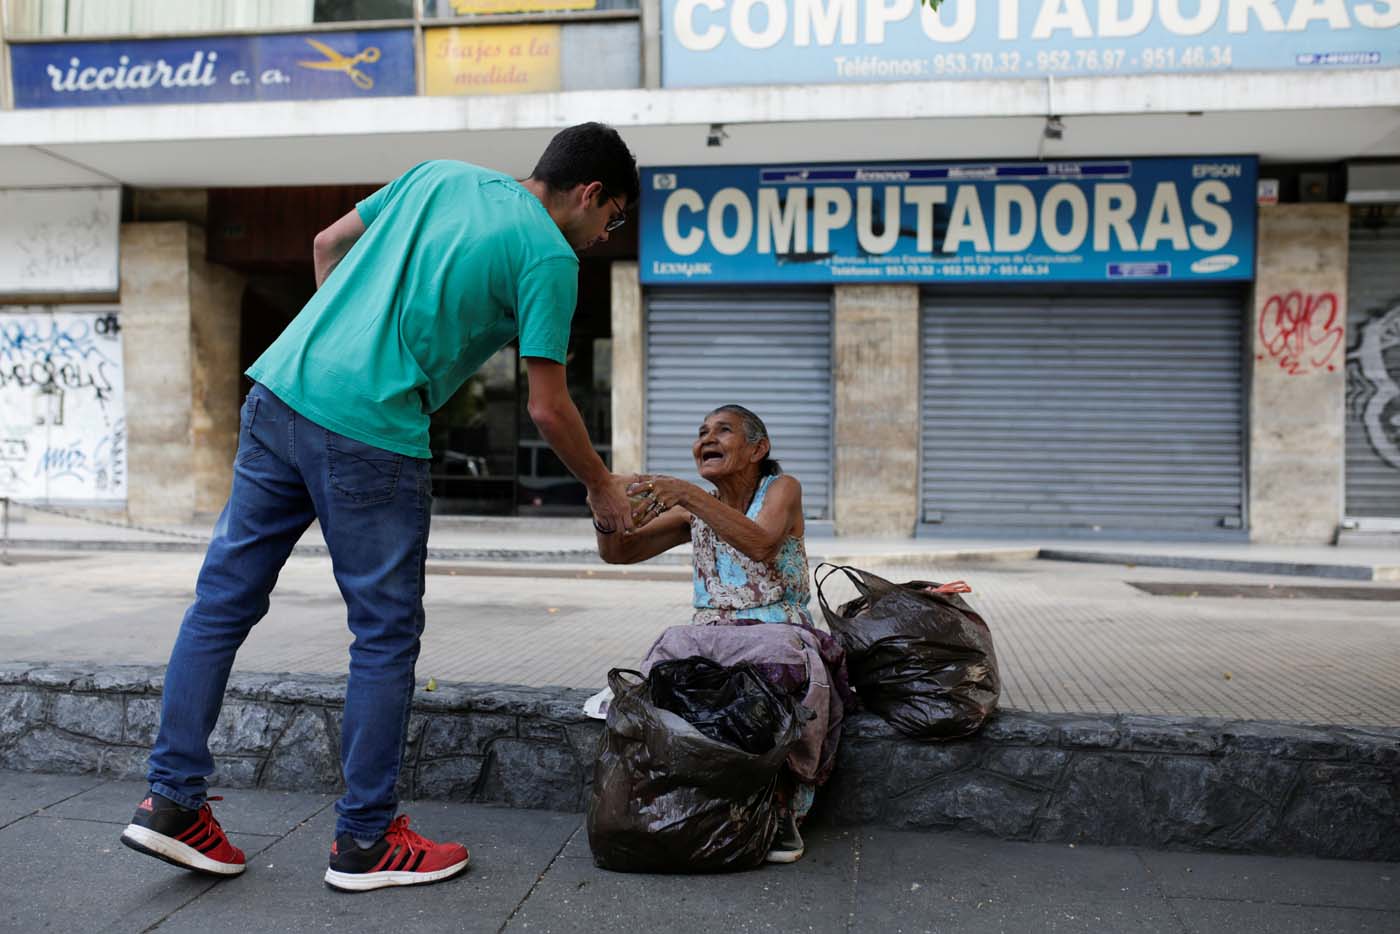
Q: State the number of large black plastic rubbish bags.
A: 2